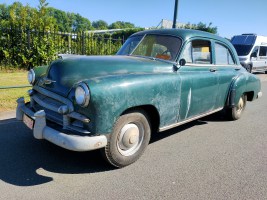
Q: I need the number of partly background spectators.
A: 0